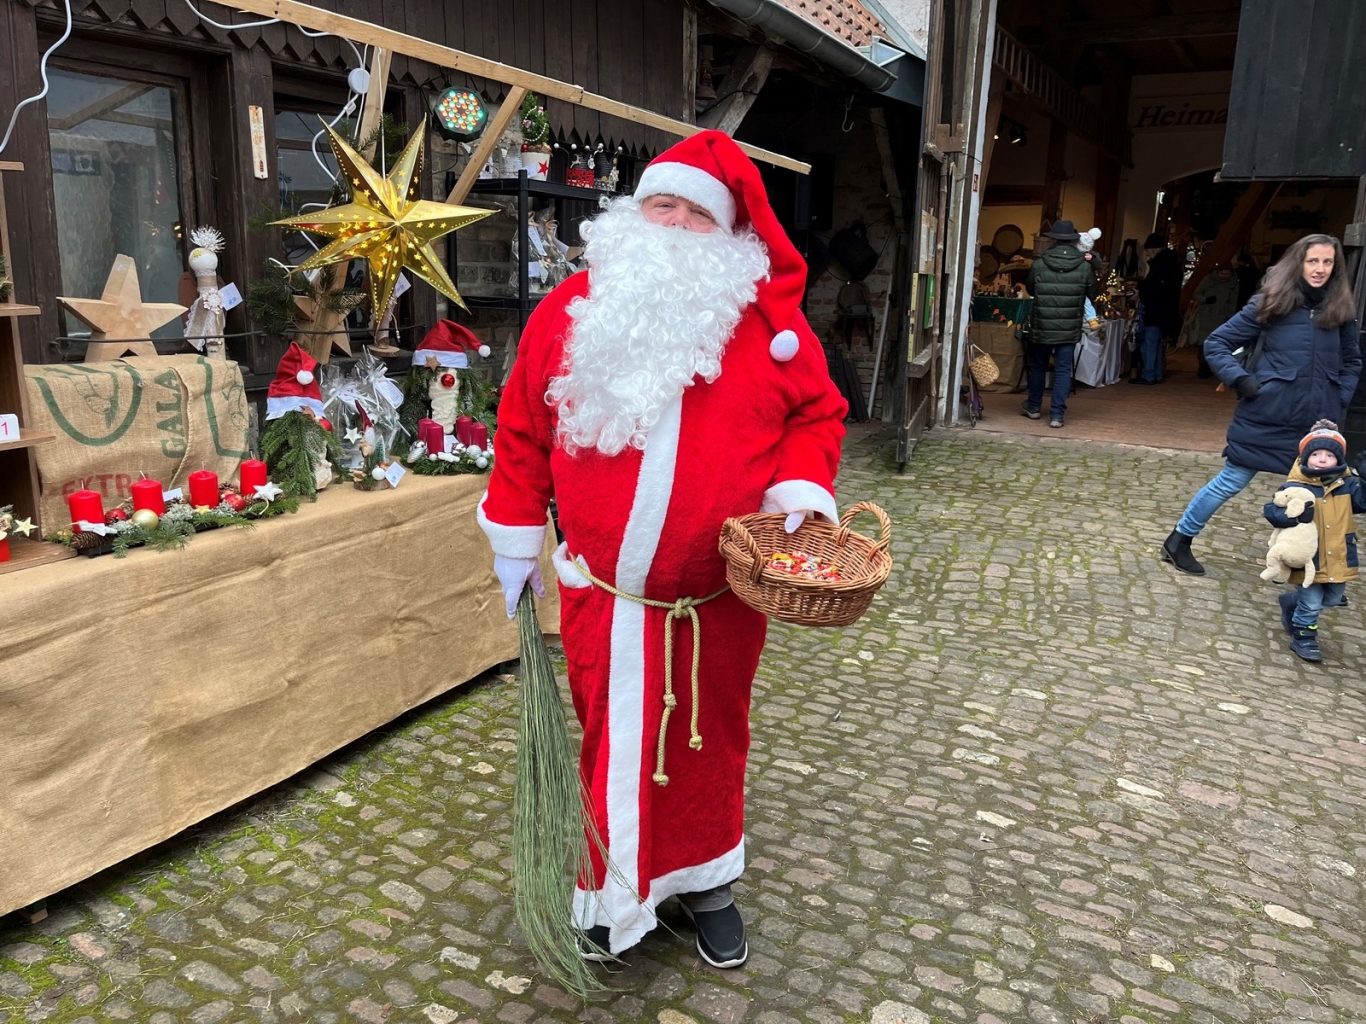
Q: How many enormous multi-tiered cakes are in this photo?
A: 0